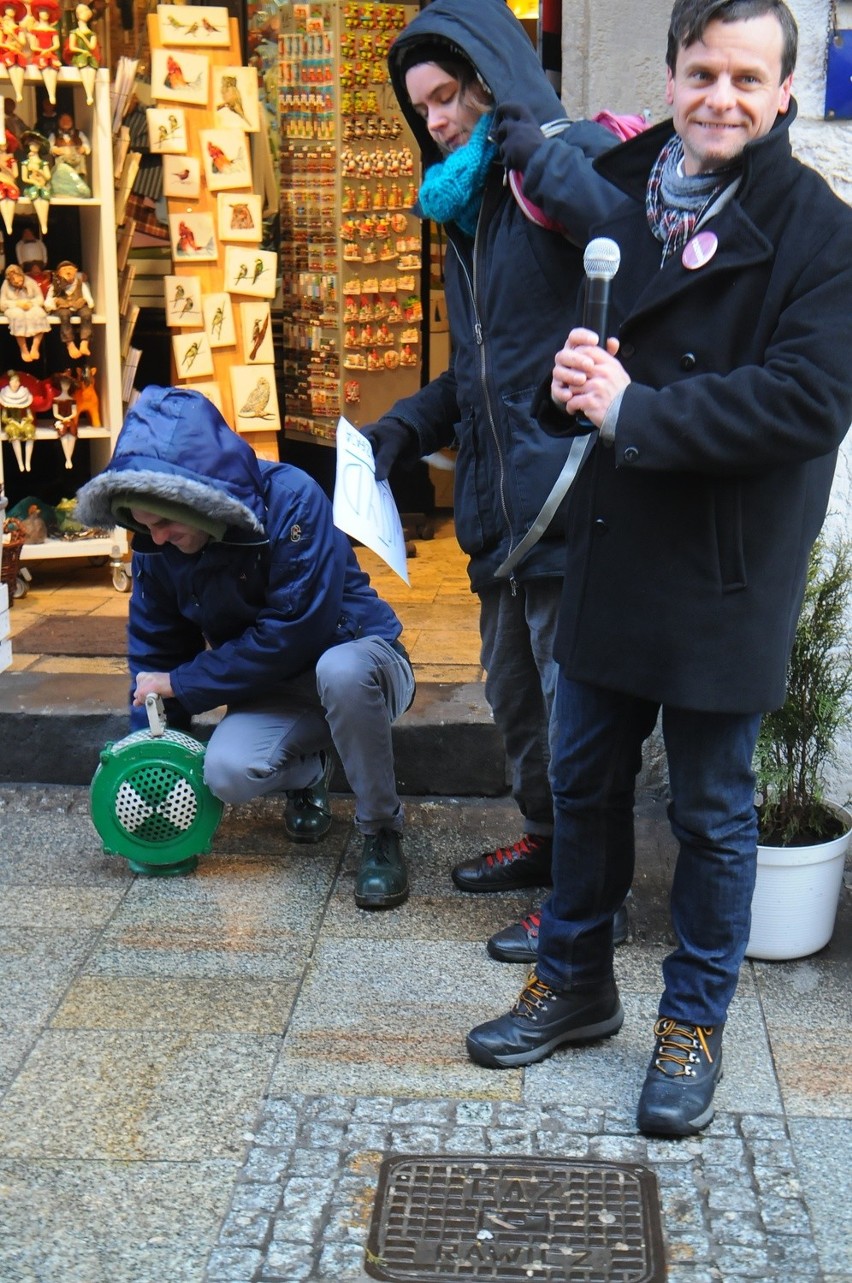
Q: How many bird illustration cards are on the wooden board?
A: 15